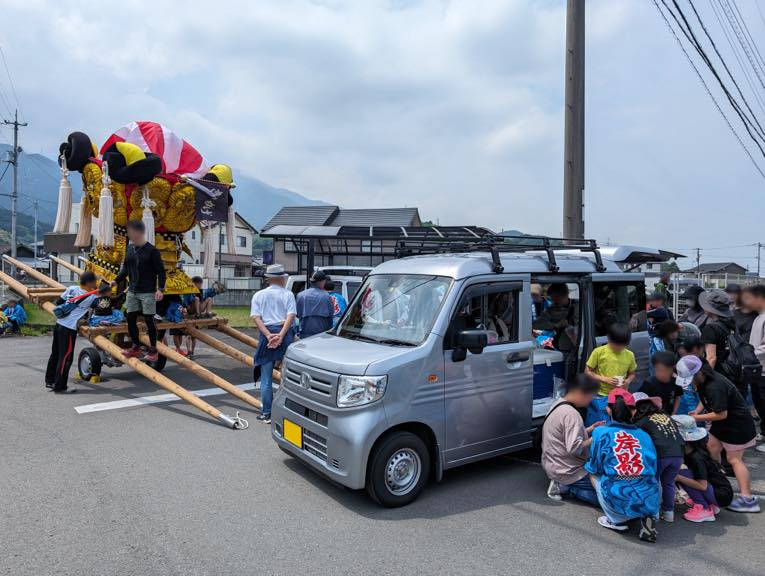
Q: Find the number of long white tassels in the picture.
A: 6